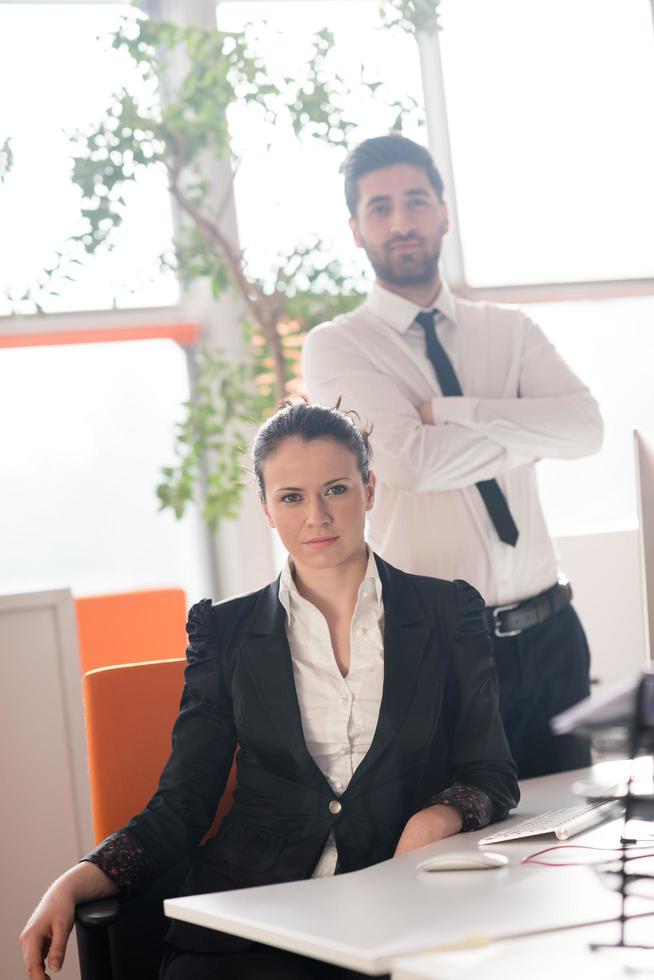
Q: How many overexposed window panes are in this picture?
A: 5